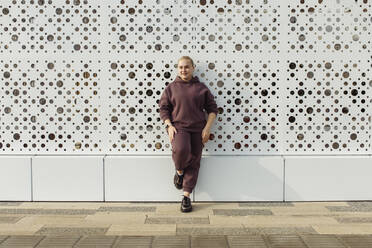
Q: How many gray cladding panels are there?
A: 5